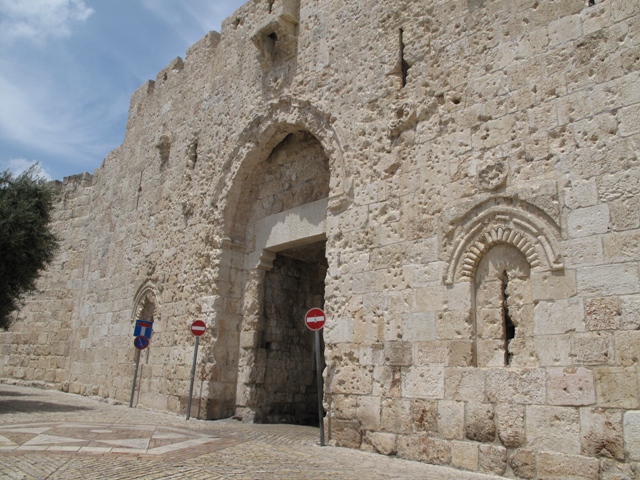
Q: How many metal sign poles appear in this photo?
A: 3